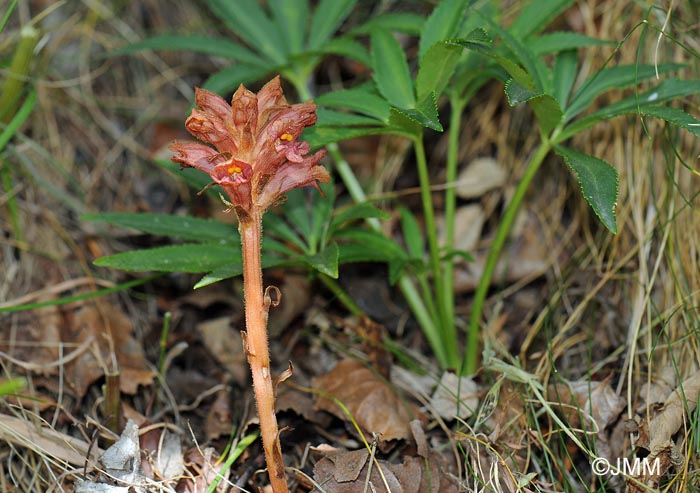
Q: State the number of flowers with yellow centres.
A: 2